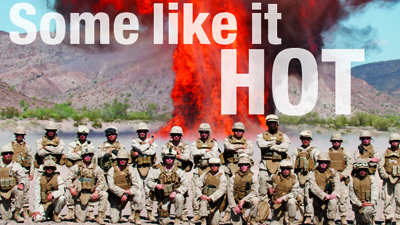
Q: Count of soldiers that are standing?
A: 13